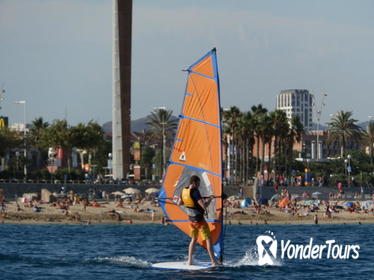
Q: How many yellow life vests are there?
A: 1